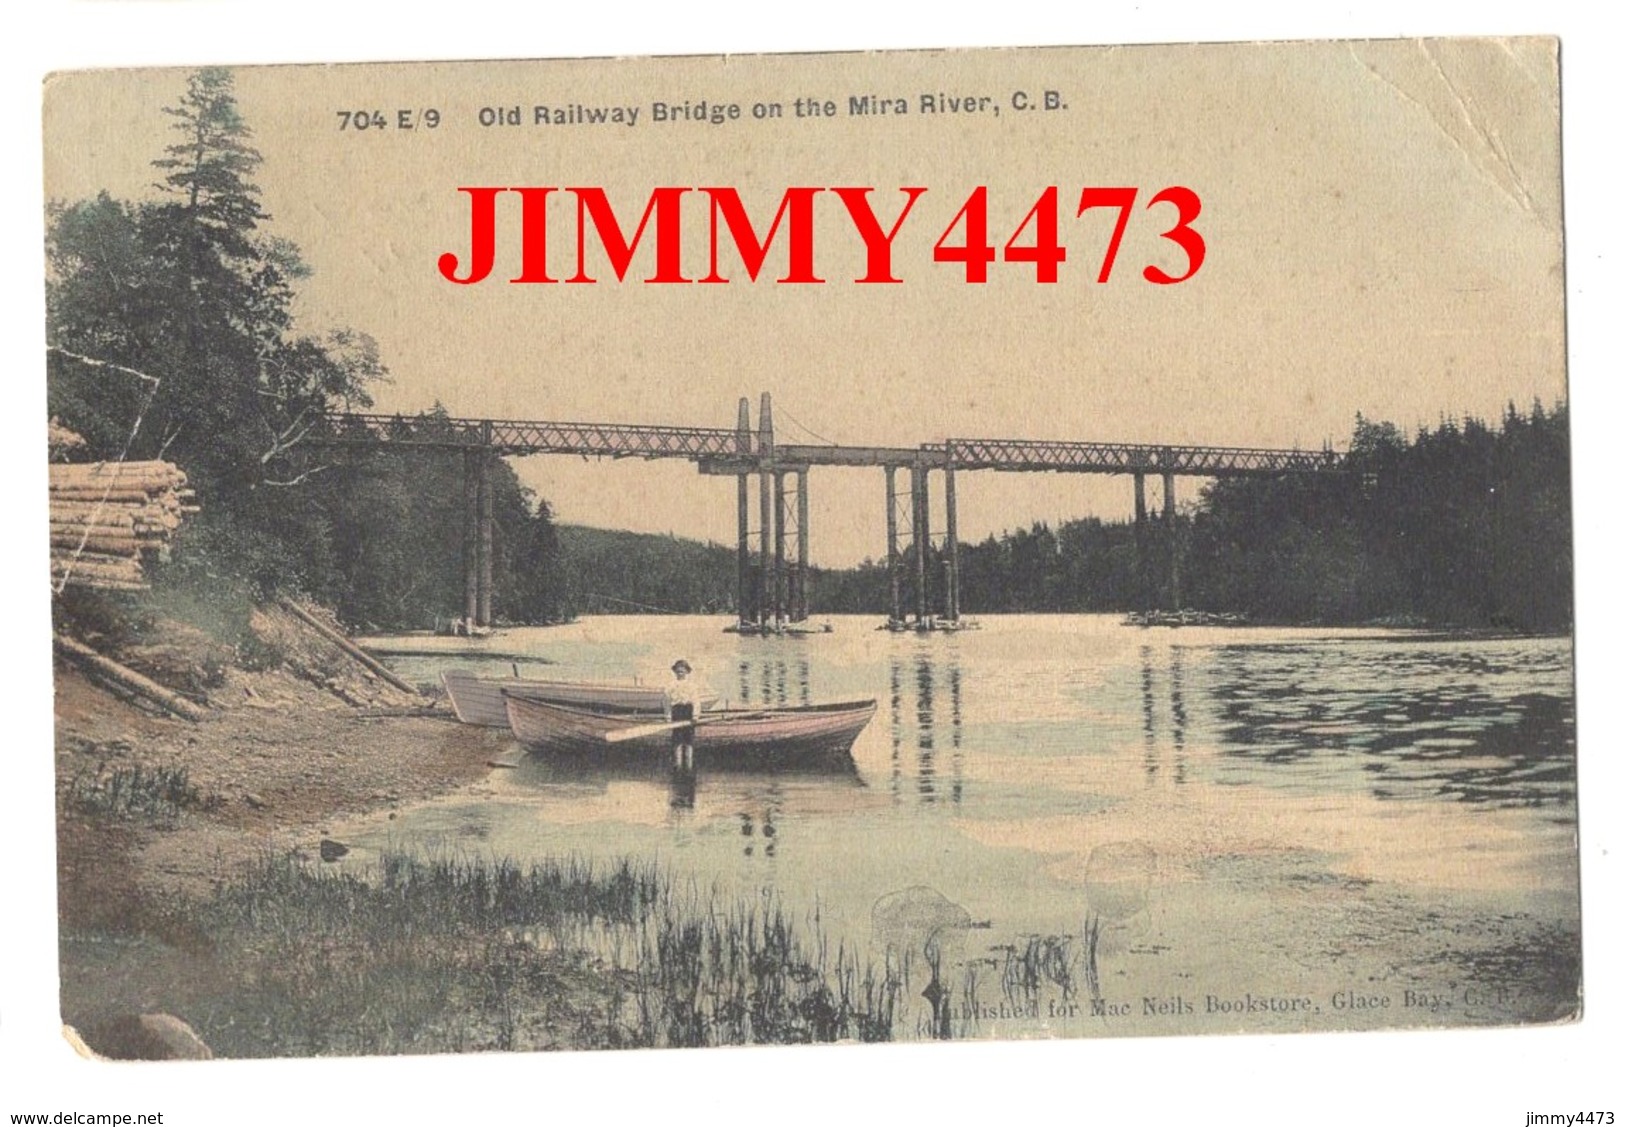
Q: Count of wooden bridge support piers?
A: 4